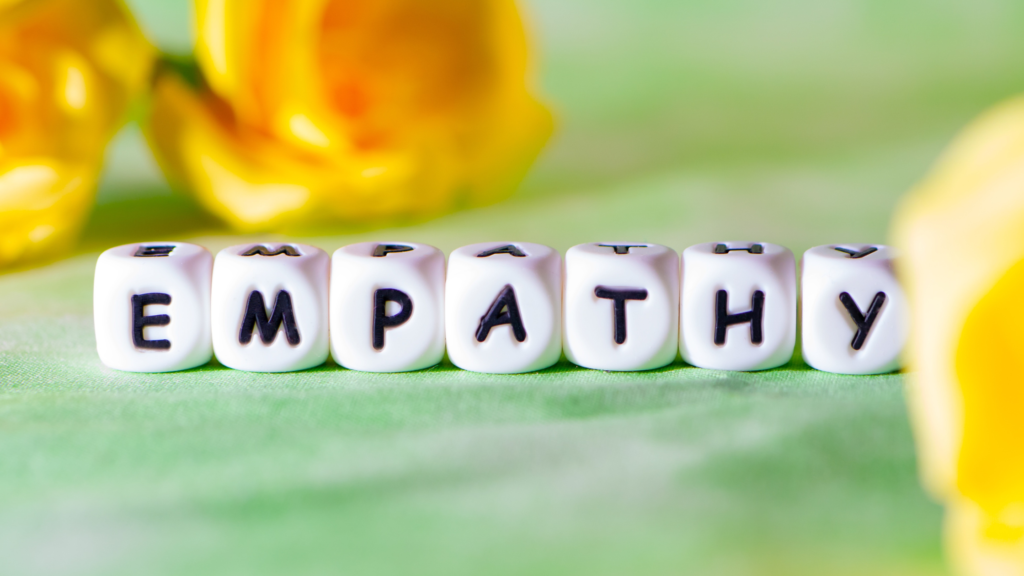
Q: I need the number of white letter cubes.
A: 7